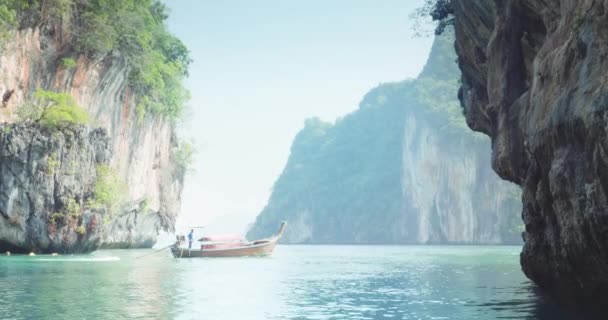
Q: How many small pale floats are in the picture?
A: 3